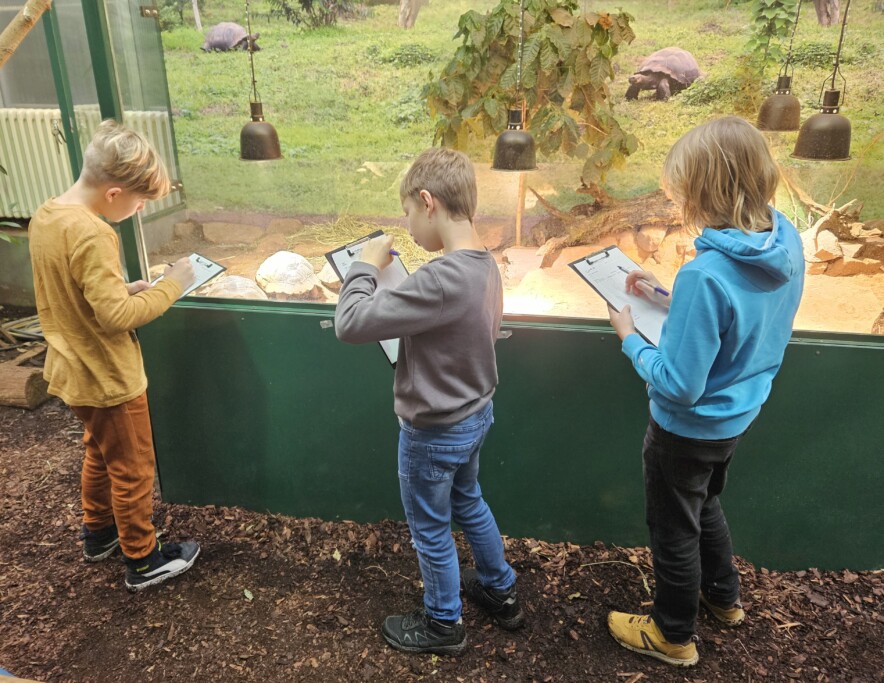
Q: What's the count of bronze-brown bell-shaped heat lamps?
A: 4